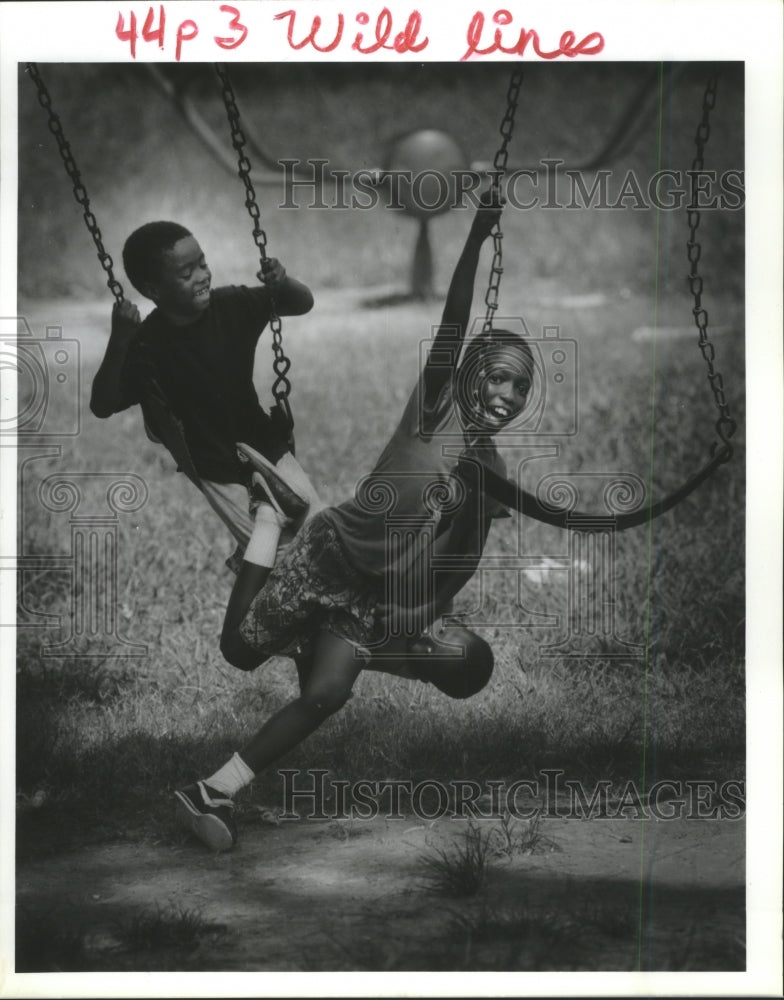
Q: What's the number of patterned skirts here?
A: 1